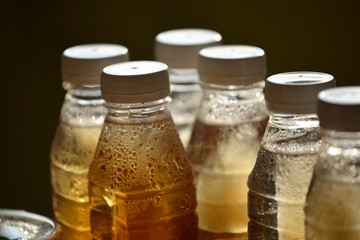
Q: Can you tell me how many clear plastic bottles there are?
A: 6